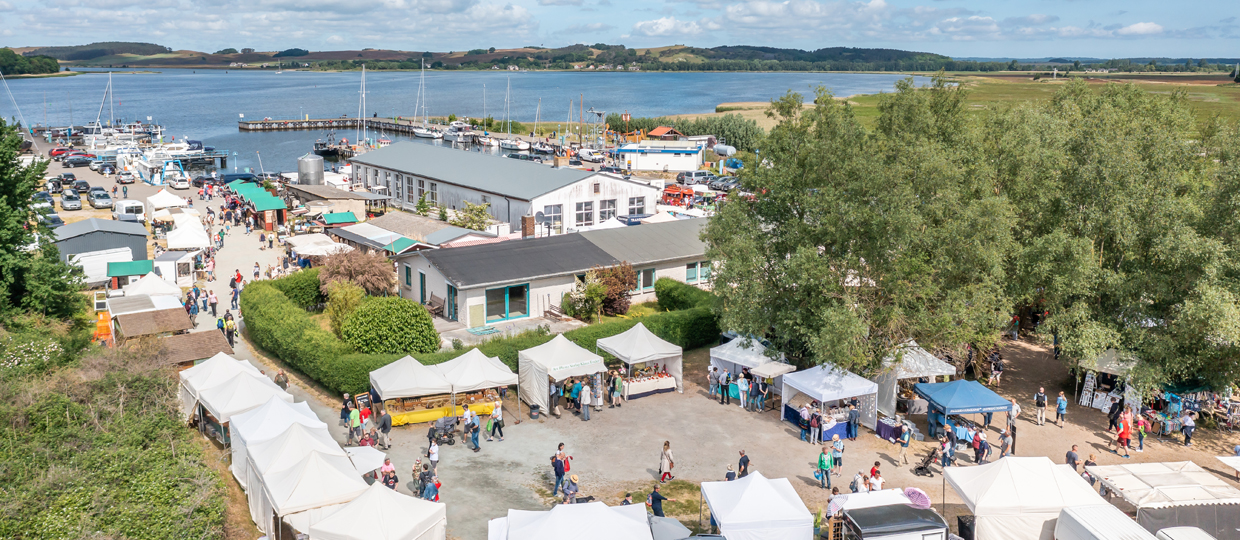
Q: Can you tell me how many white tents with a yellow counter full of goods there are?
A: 2